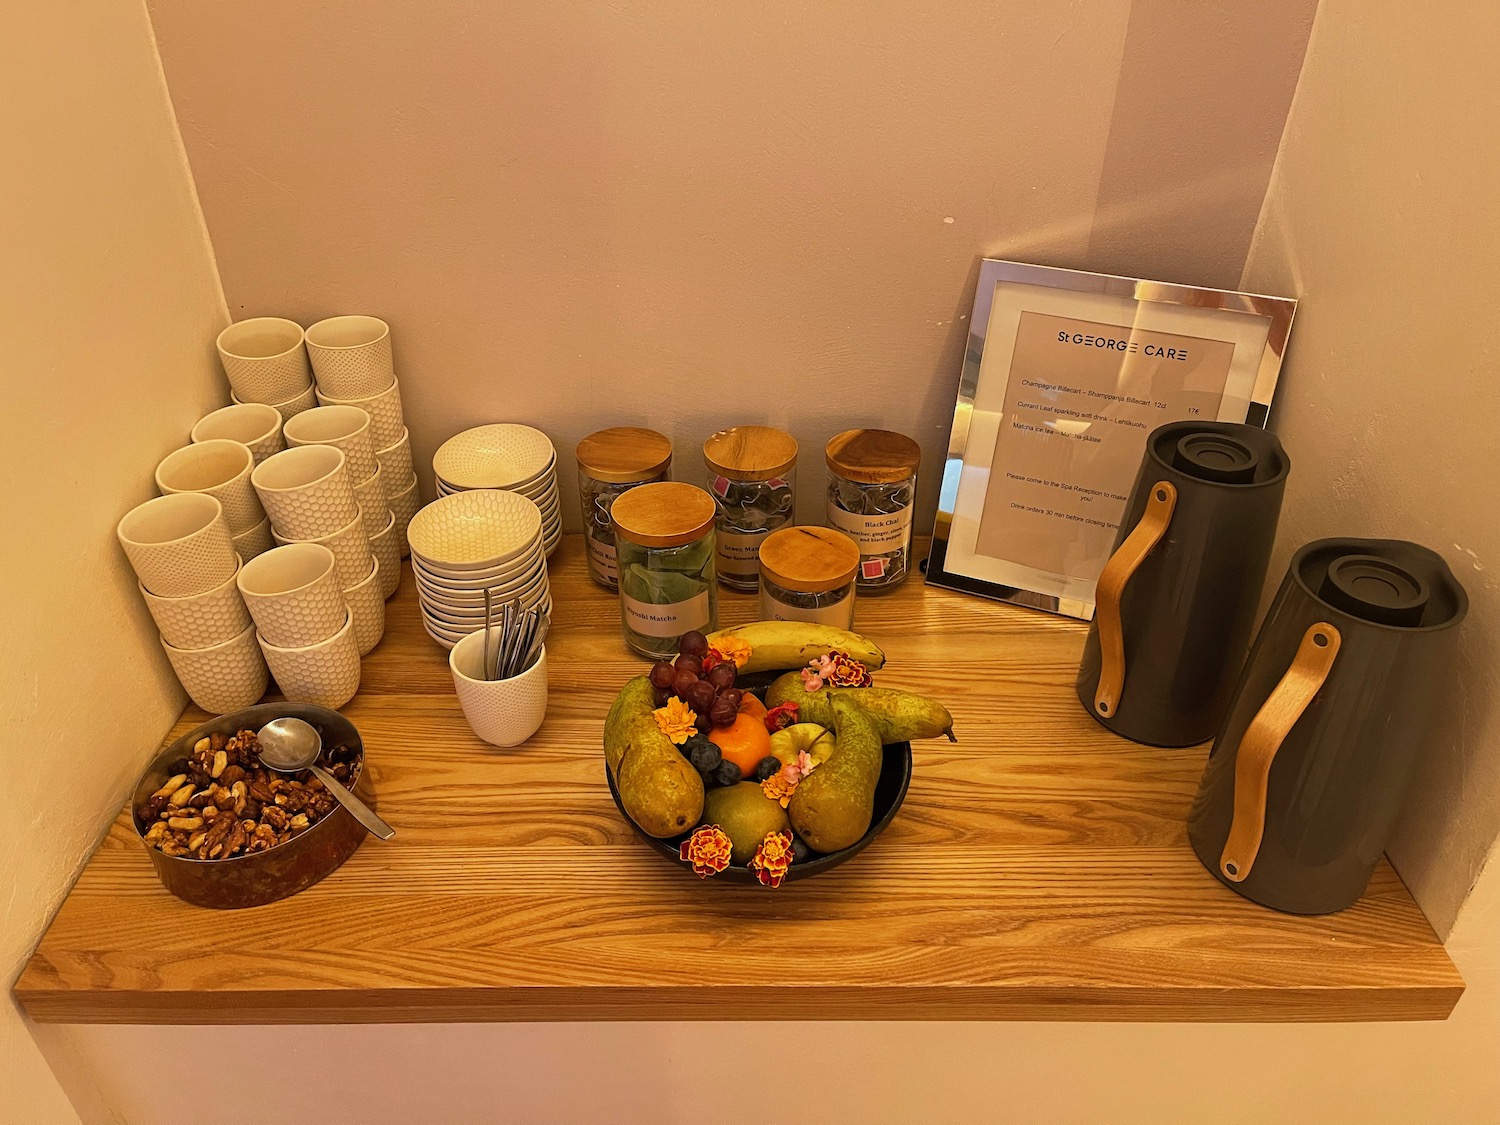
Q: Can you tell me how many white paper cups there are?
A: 0